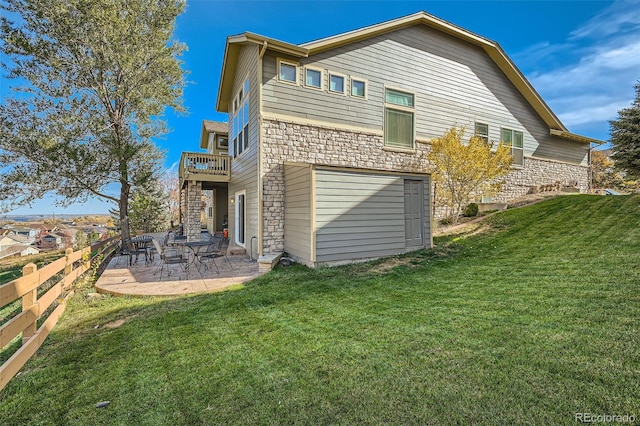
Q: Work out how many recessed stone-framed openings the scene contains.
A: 0